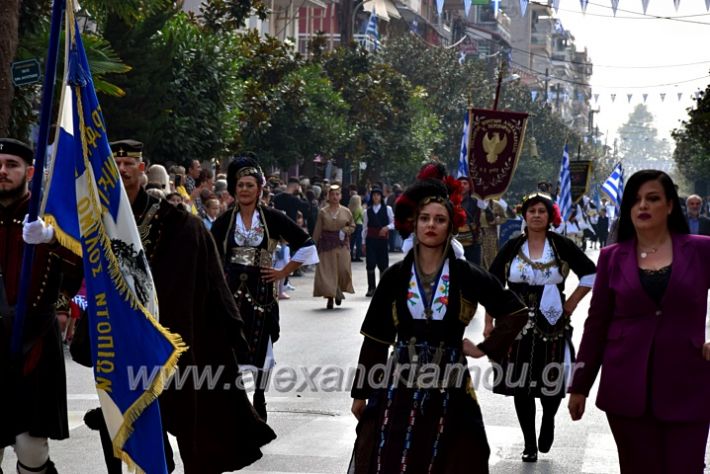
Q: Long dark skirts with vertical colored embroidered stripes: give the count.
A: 1